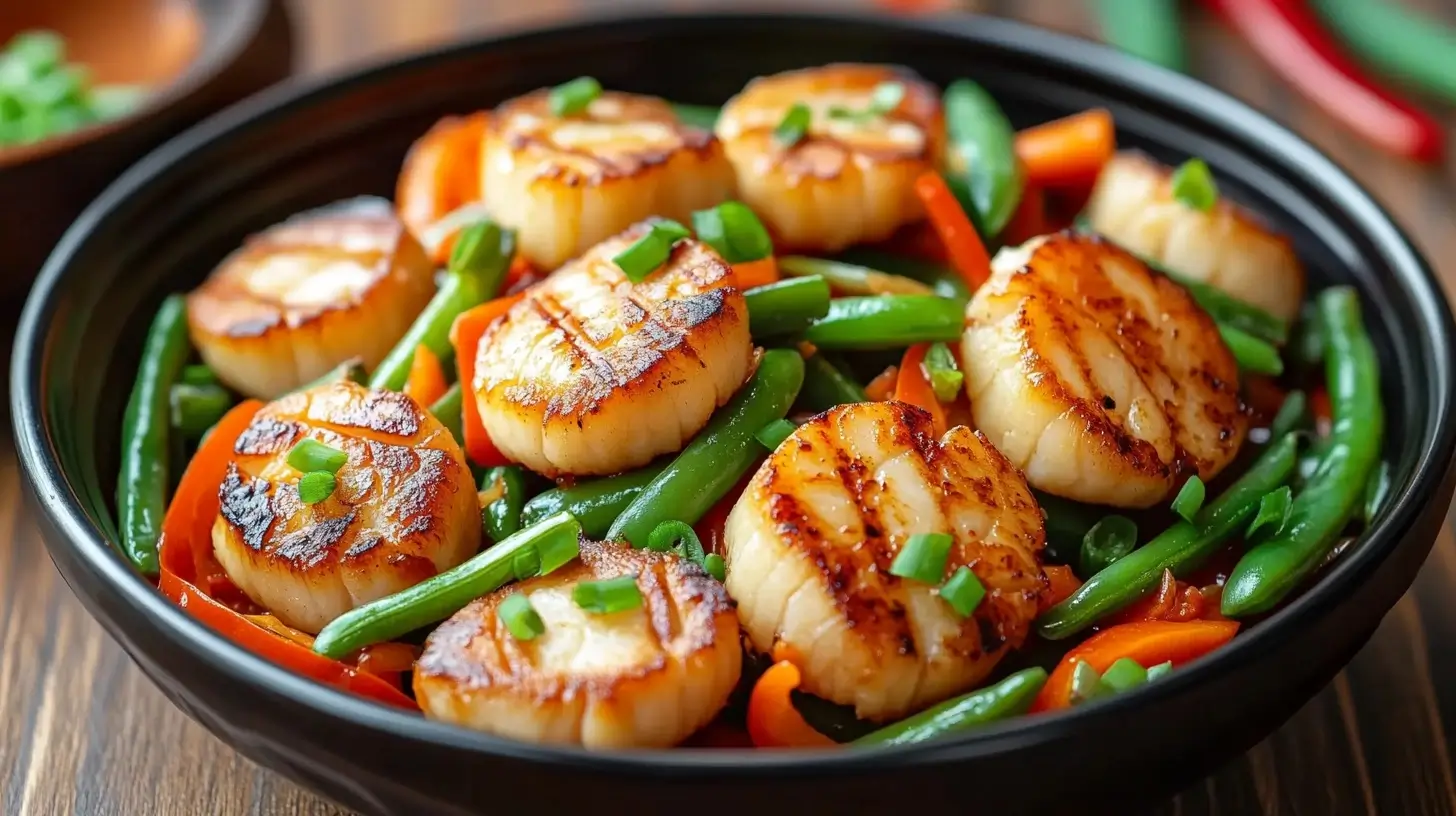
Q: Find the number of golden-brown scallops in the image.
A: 9